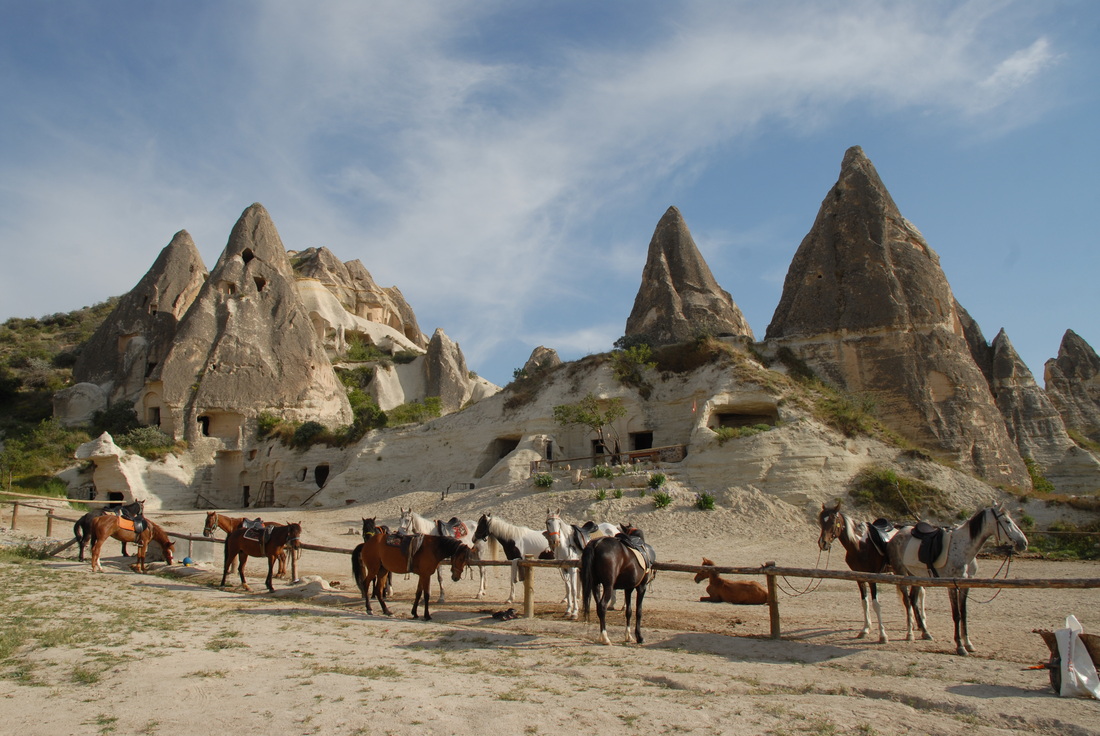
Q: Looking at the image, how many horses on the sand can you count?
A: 13